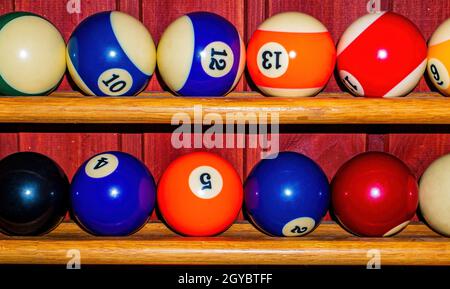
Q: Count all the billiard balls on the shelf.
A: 12